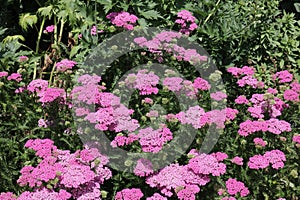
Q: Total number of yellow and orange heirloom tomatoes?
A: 0